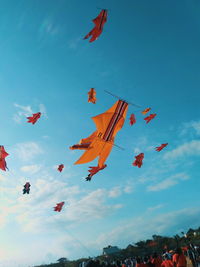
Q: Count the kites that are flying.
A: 14